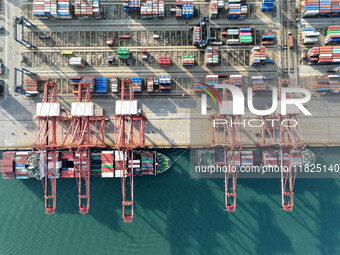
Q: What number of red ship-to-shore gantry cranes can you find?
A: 5